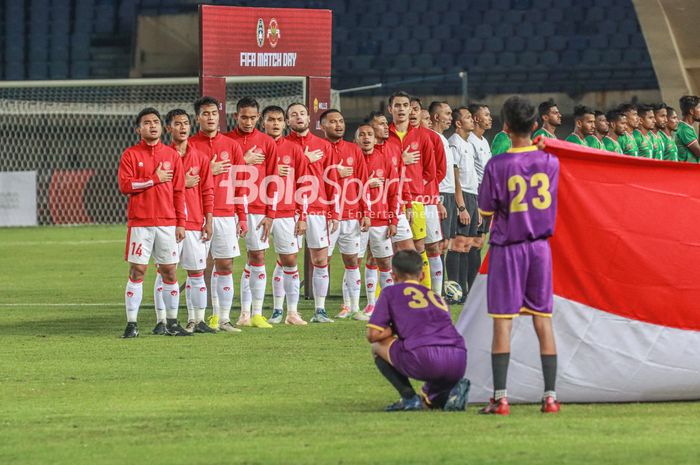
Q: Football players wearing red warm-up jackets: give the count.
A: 11